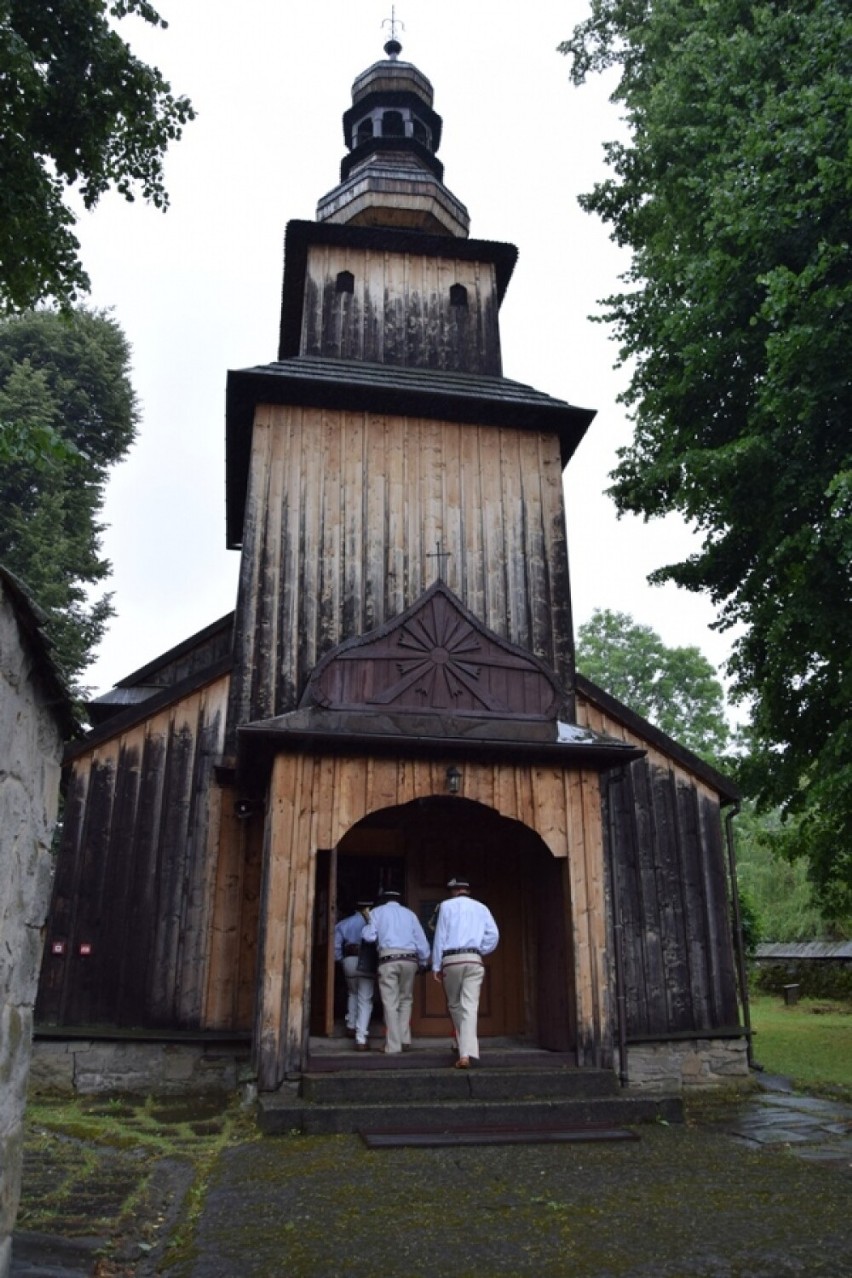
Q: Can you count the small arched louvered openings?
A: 2